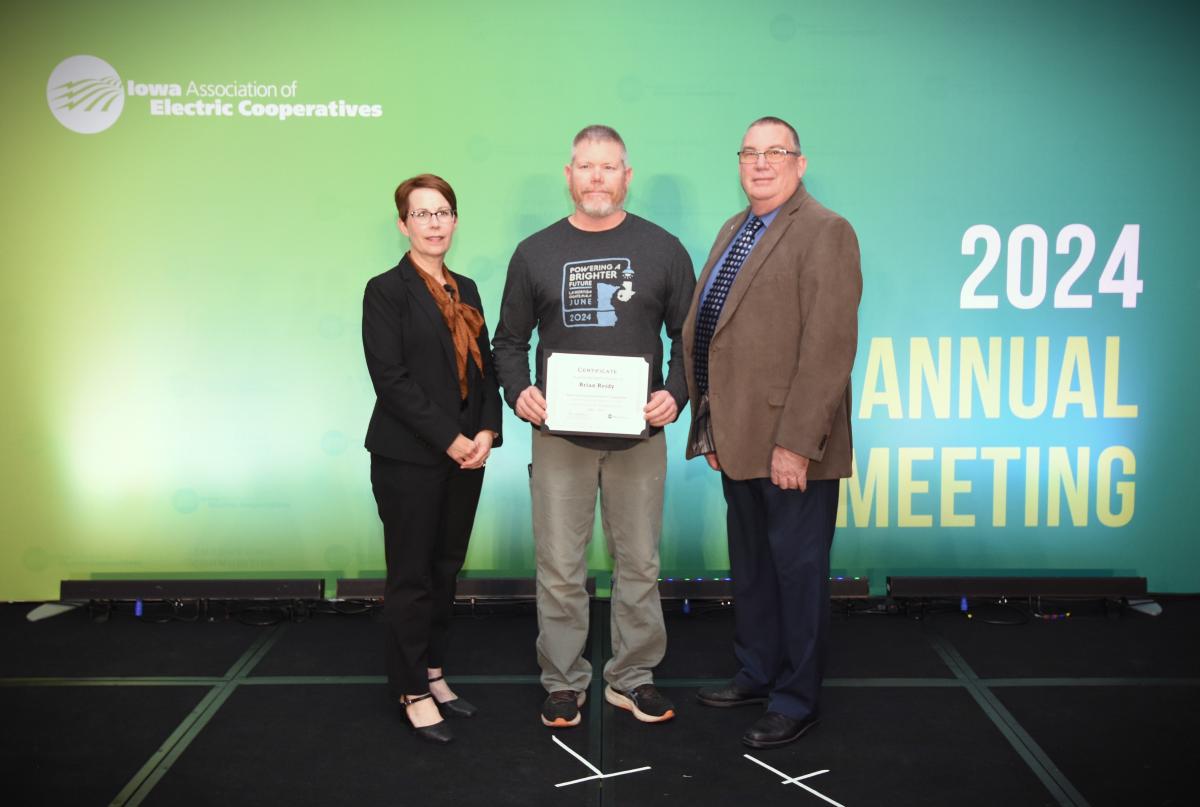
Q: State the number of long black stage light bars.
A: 4